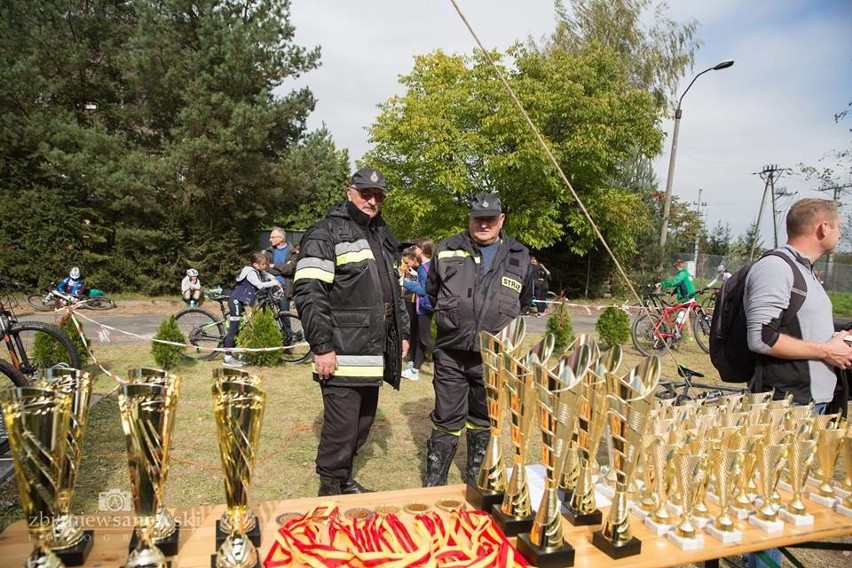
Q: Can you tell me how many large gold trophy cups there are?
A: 12